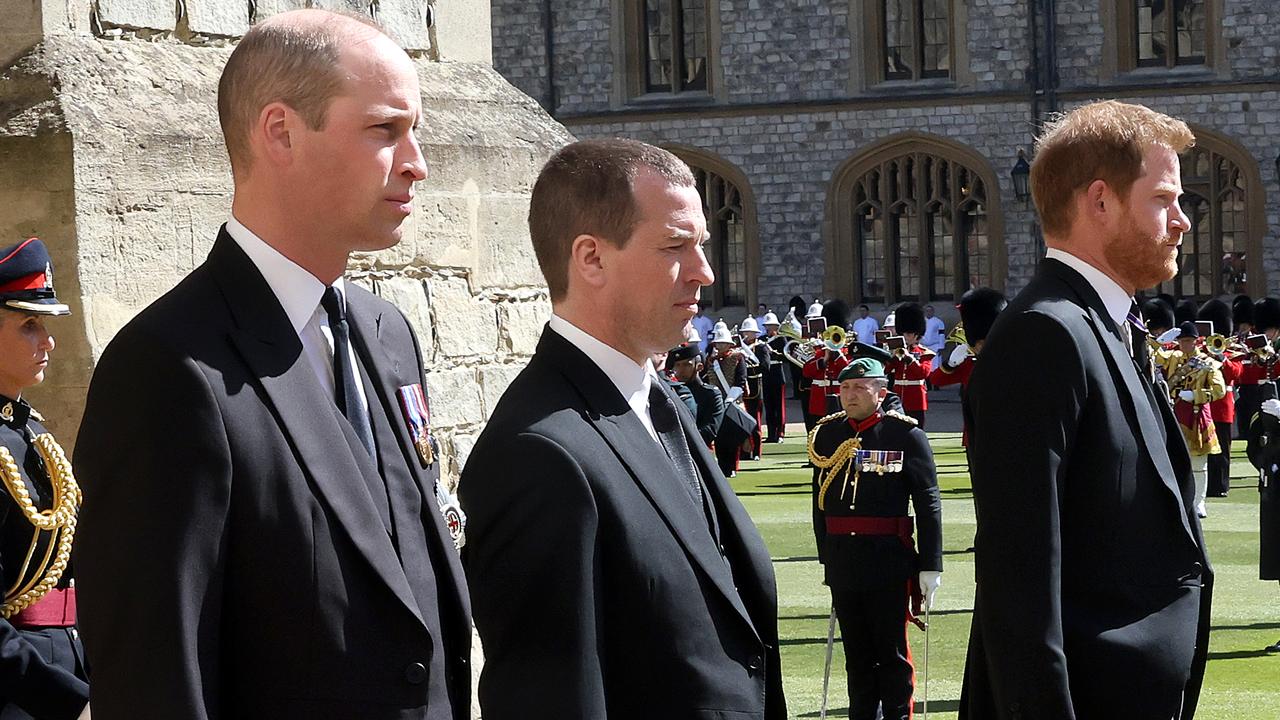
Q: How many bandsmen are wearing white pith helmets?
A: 7